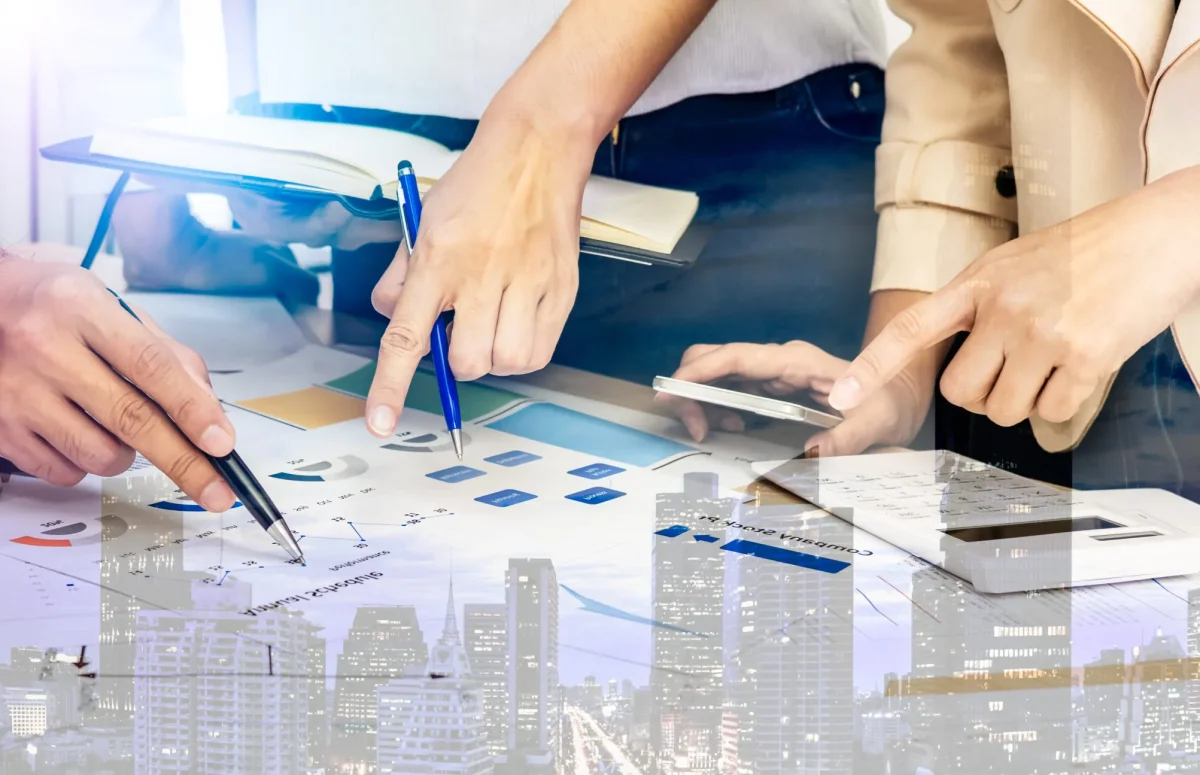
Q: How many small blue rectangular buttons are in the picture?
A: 5